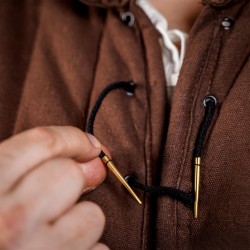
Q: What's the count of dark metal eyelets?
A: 5